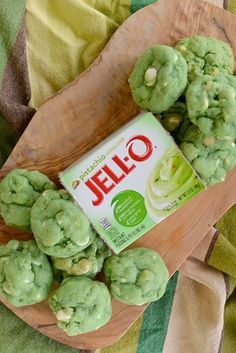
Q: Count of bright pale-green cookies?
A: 11